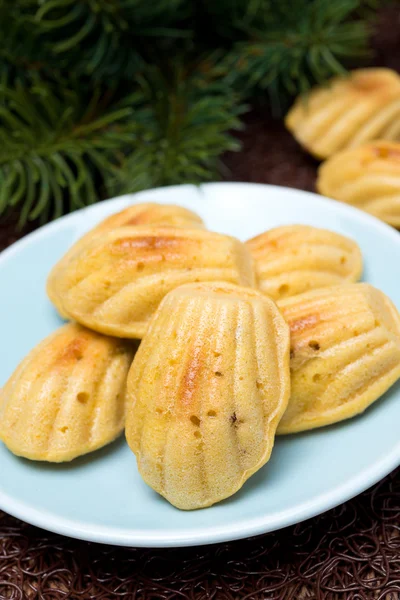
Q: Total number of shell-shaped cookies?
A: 8